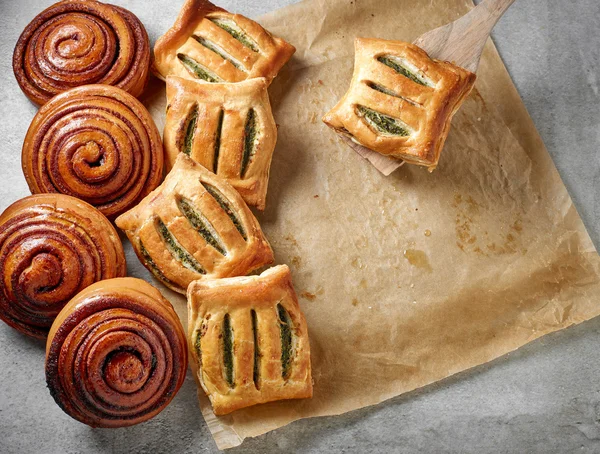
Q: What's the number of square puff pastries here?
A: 5